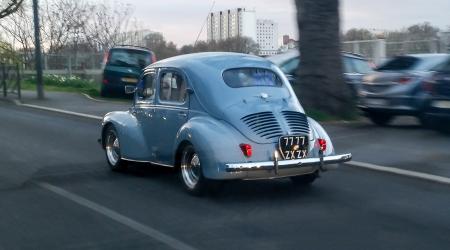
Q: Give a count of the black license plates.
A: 1